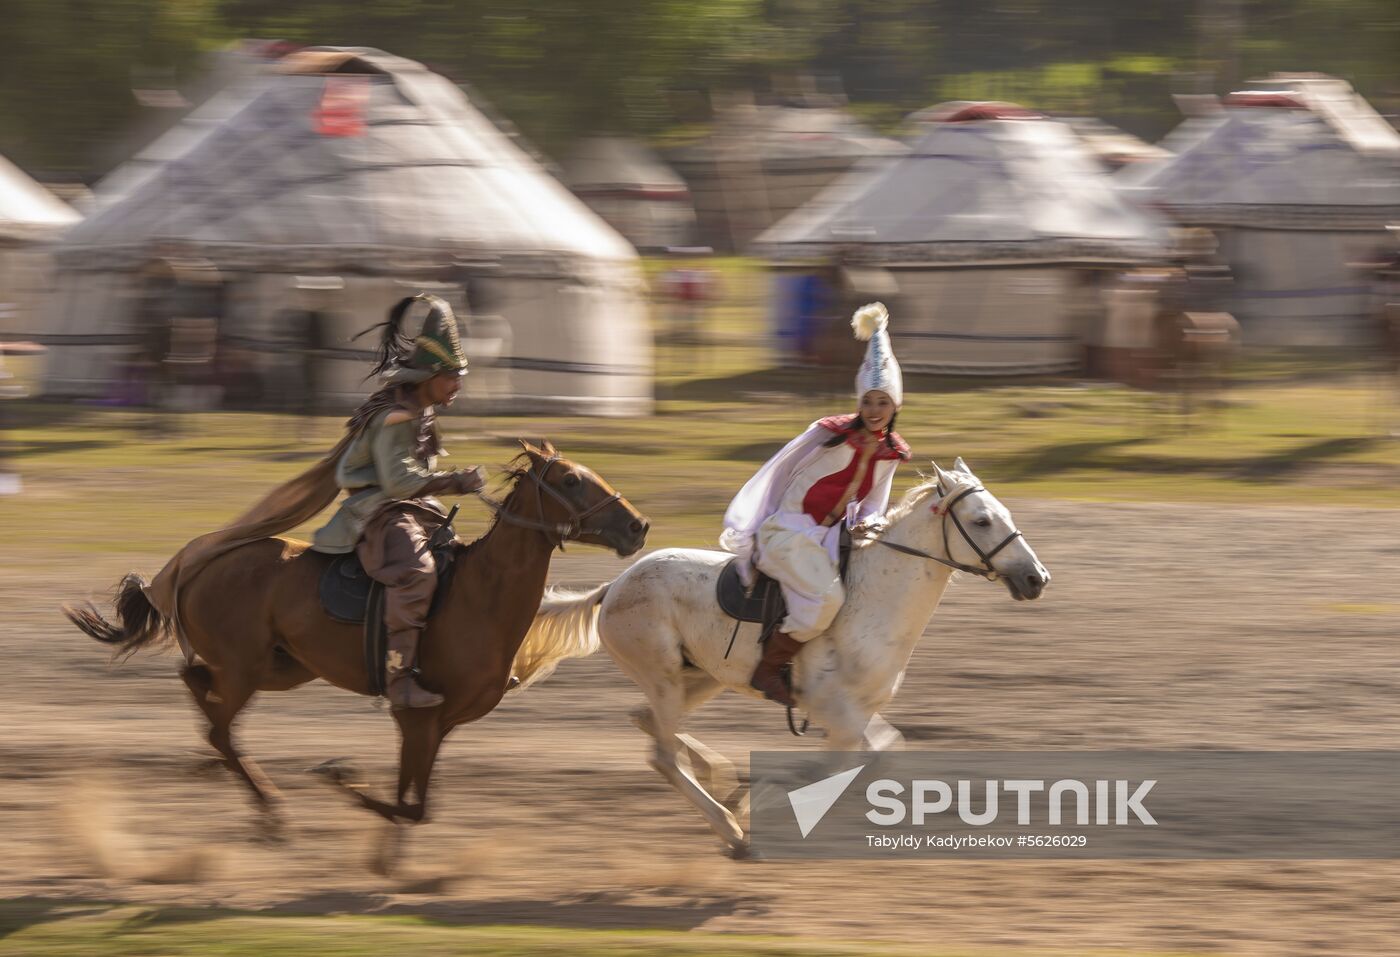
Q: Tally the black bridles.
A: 2